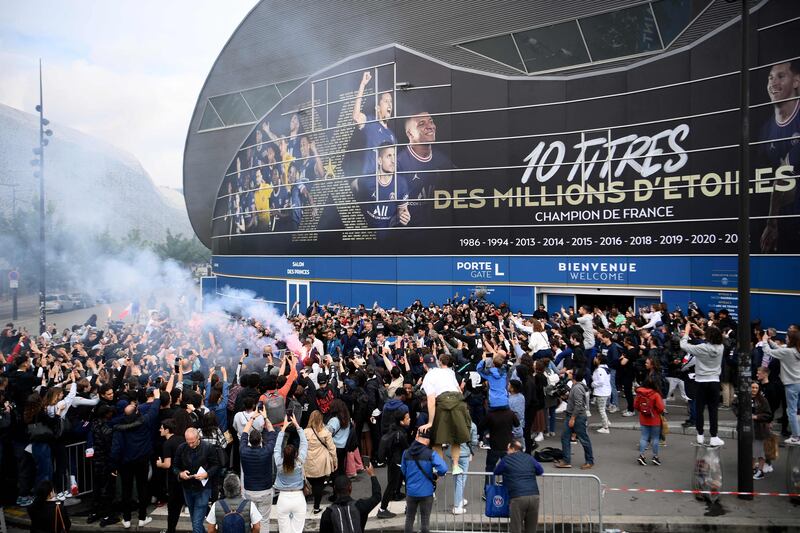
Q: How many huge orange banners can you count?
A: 0